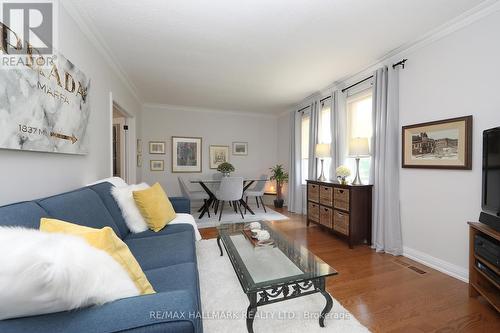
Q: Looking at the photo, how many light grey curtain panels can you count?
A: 4